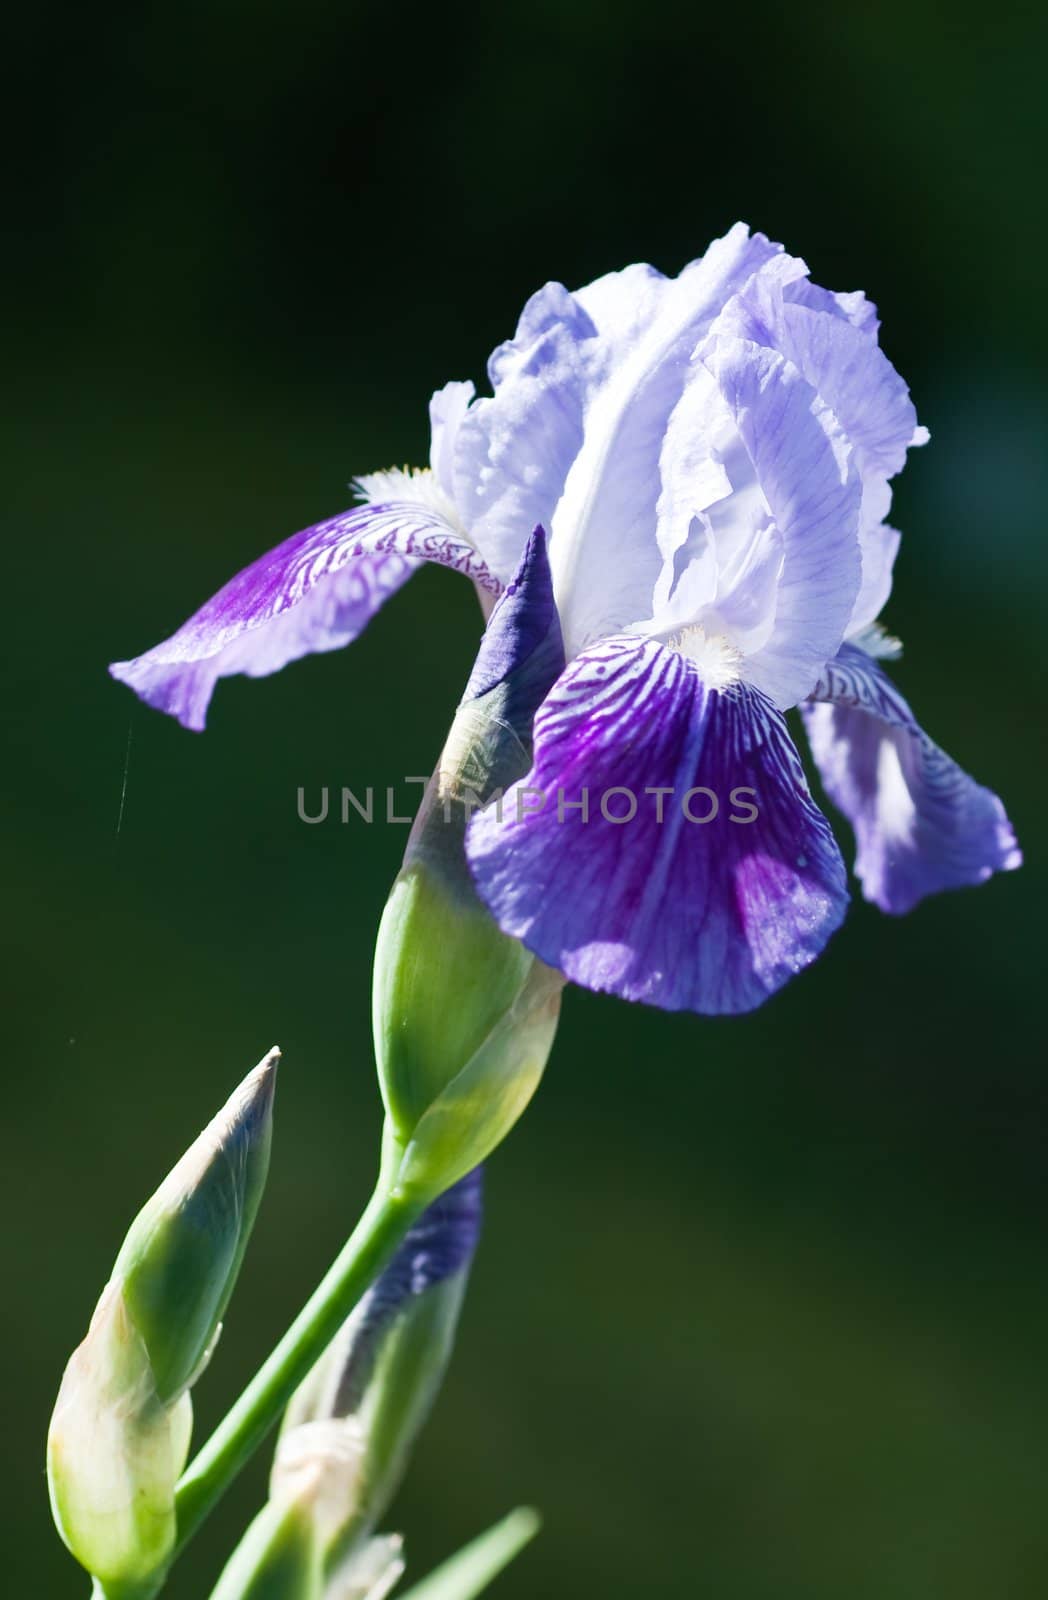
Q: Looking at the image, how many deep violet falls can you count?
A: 3